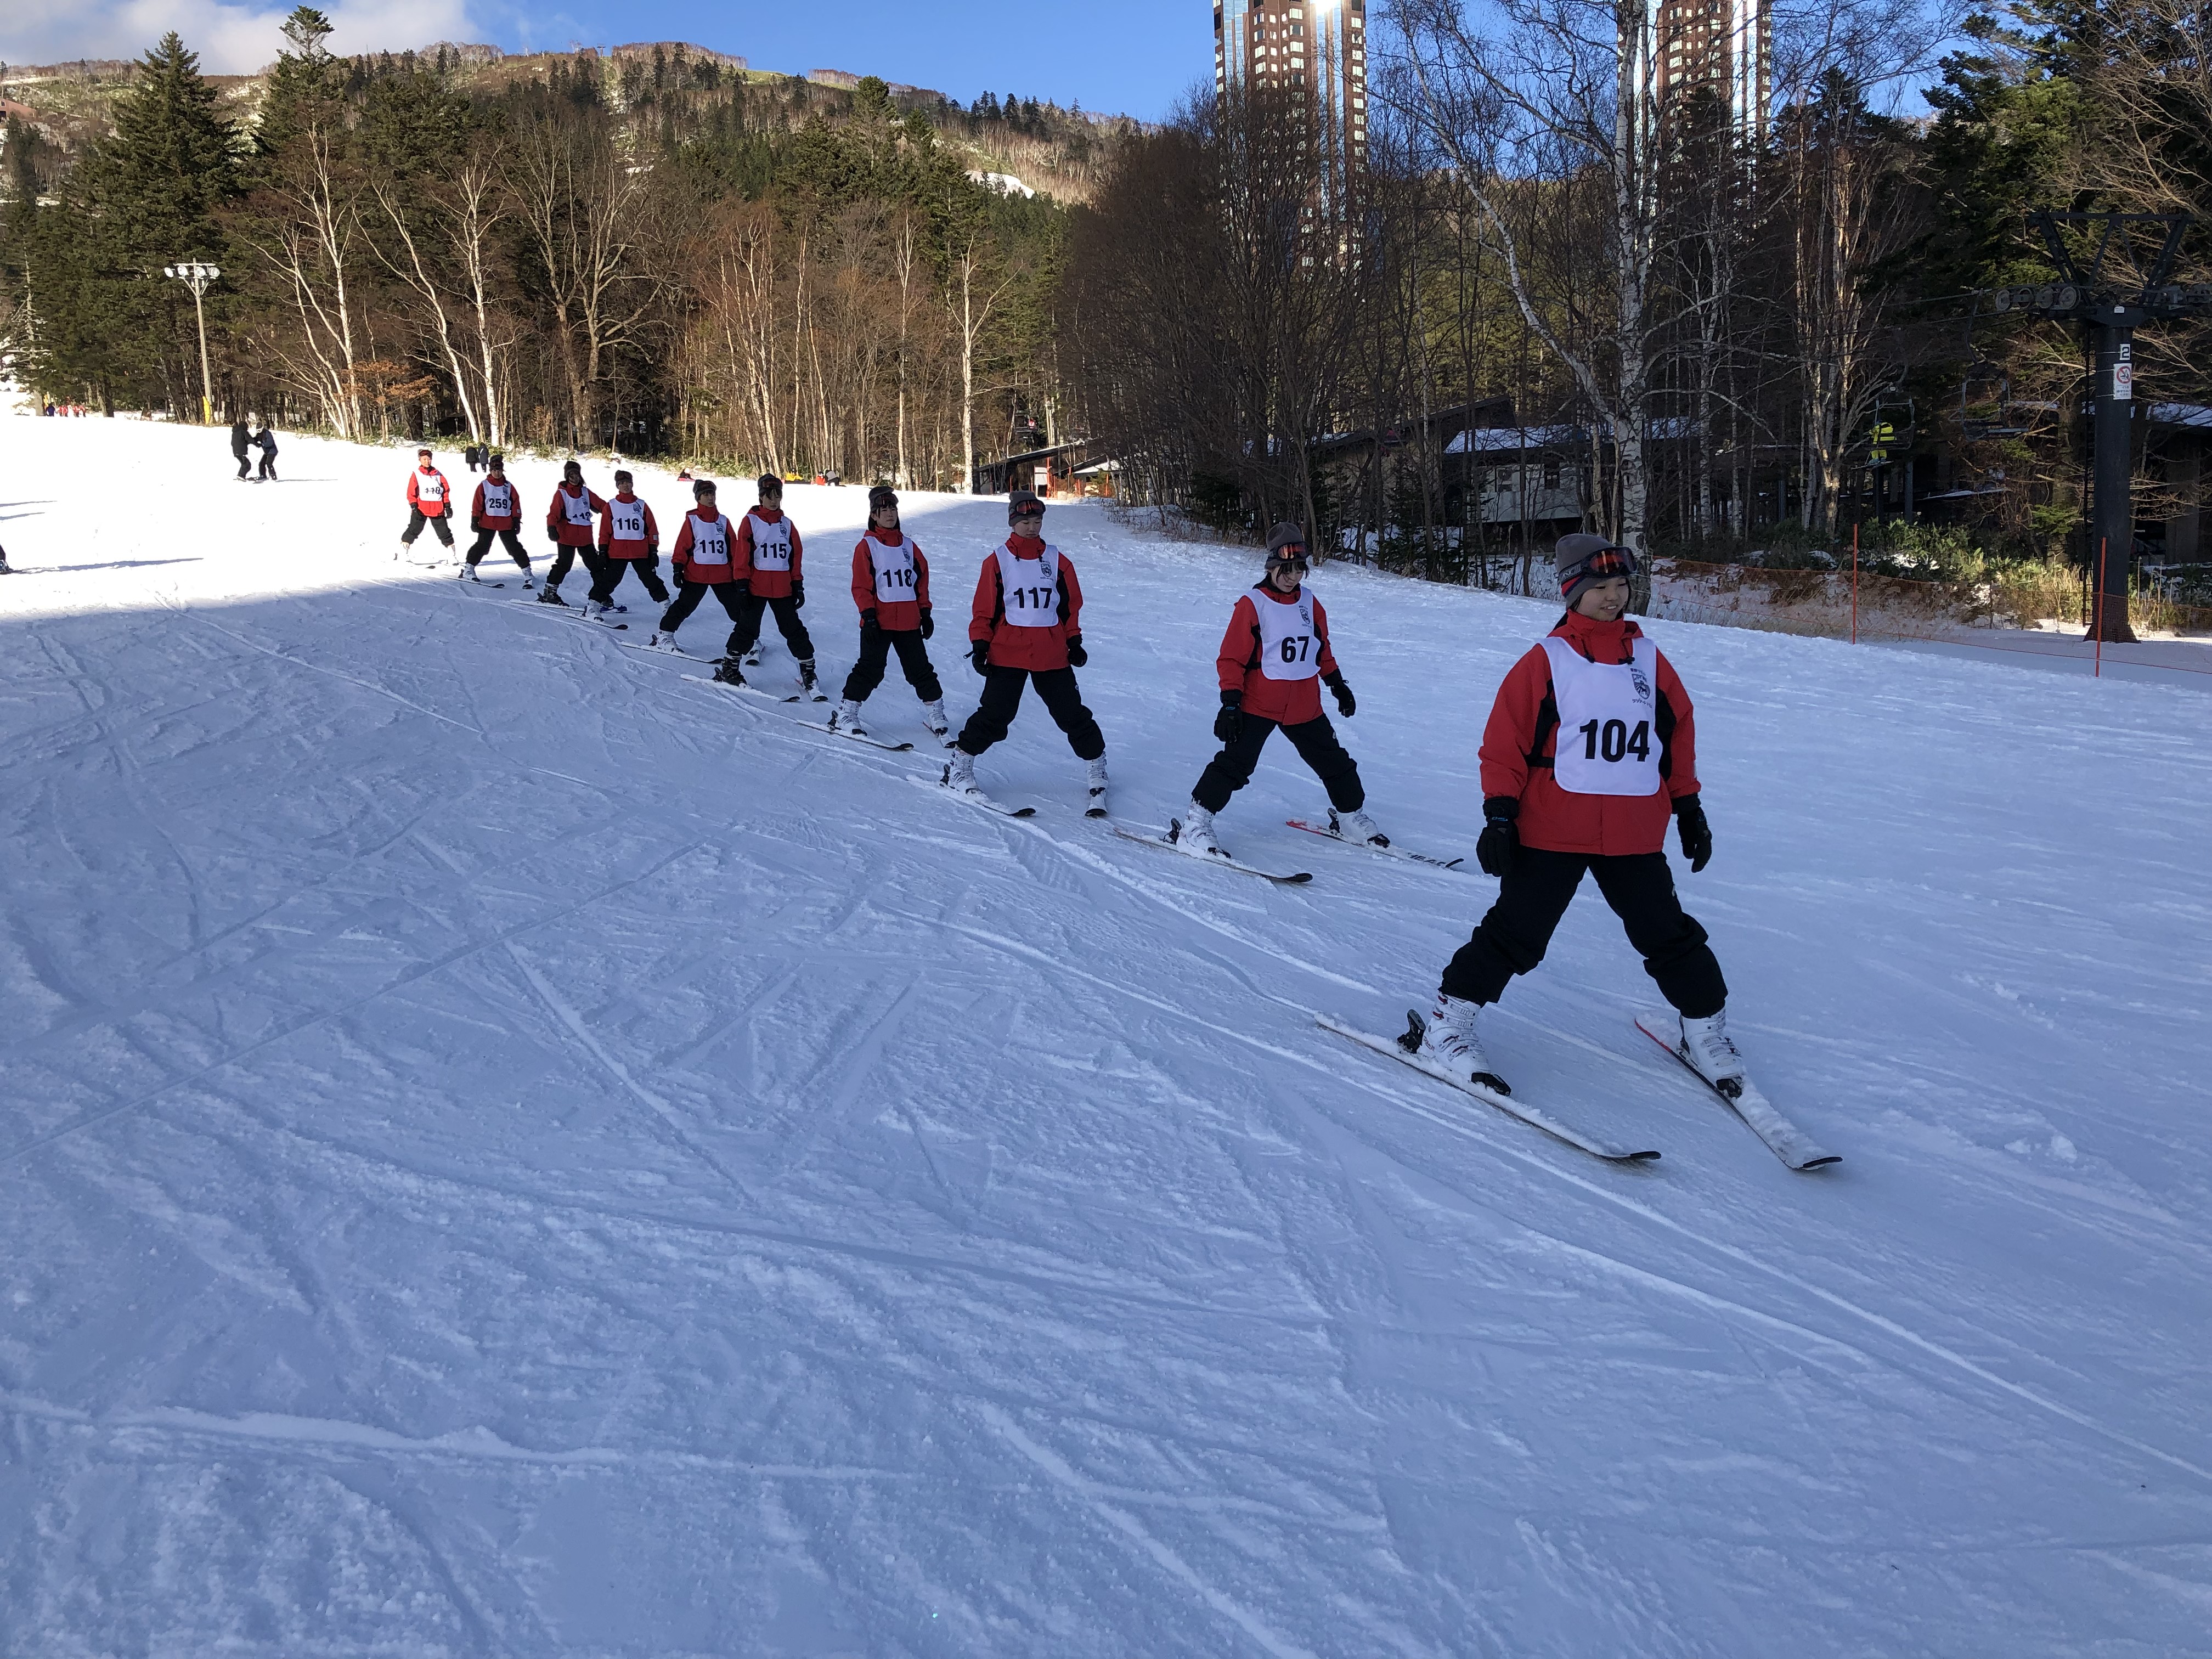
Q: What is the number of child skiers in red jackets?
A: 10